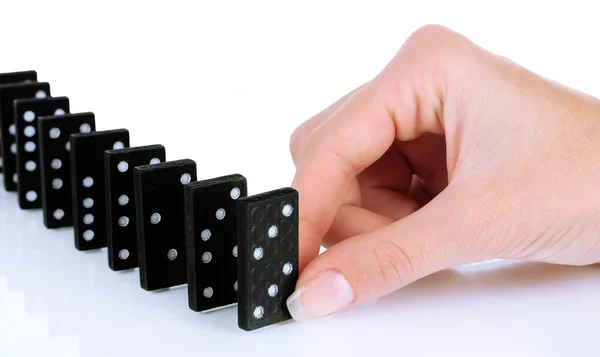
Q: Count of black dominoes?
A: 9